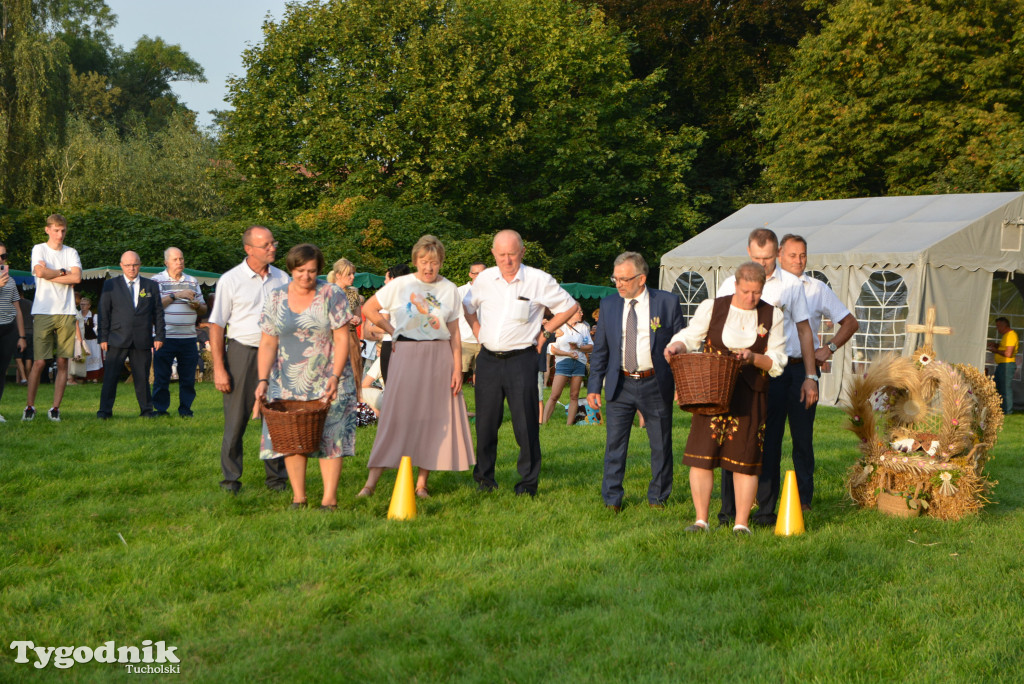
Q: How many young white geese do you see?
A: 0